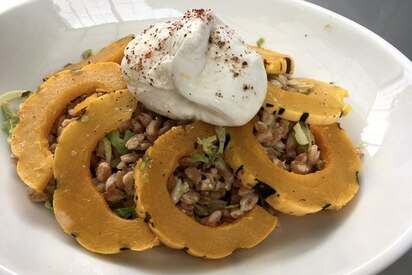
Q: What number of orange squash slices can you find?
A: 7